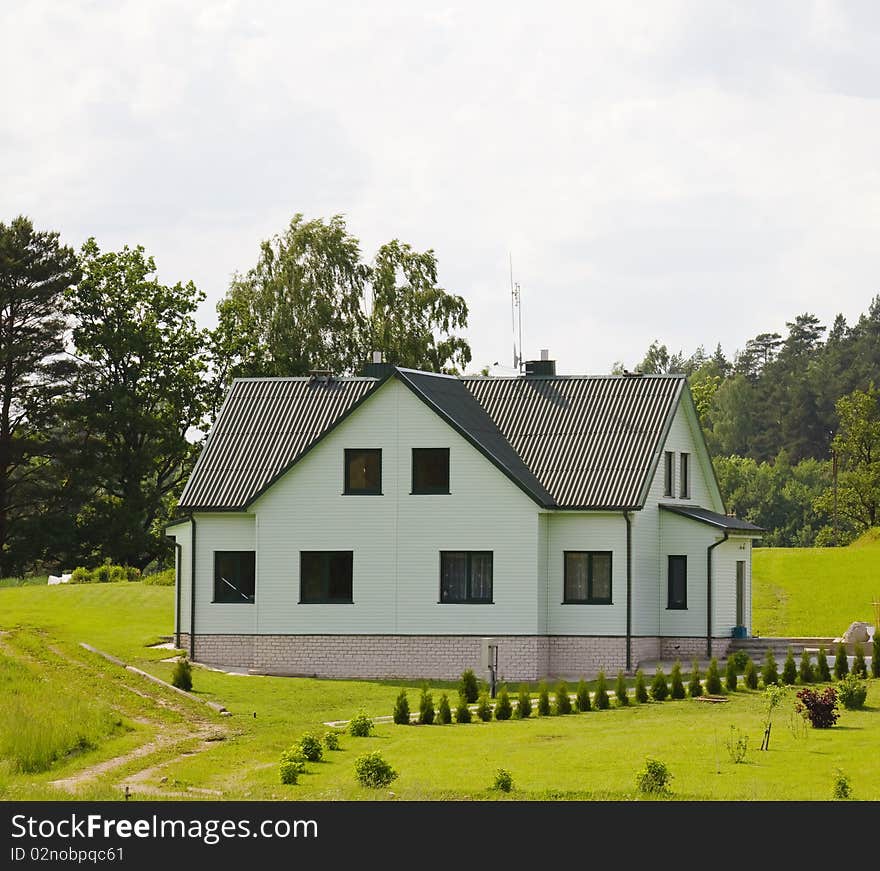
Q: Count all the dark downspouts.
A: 4